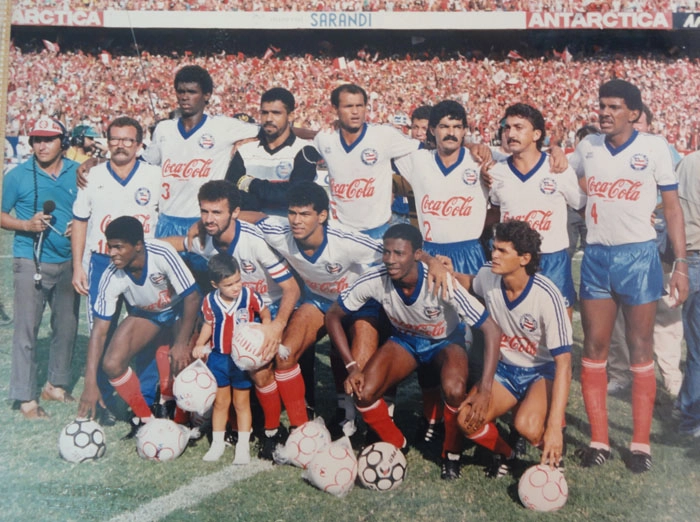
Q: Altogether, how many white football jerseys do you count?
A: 11